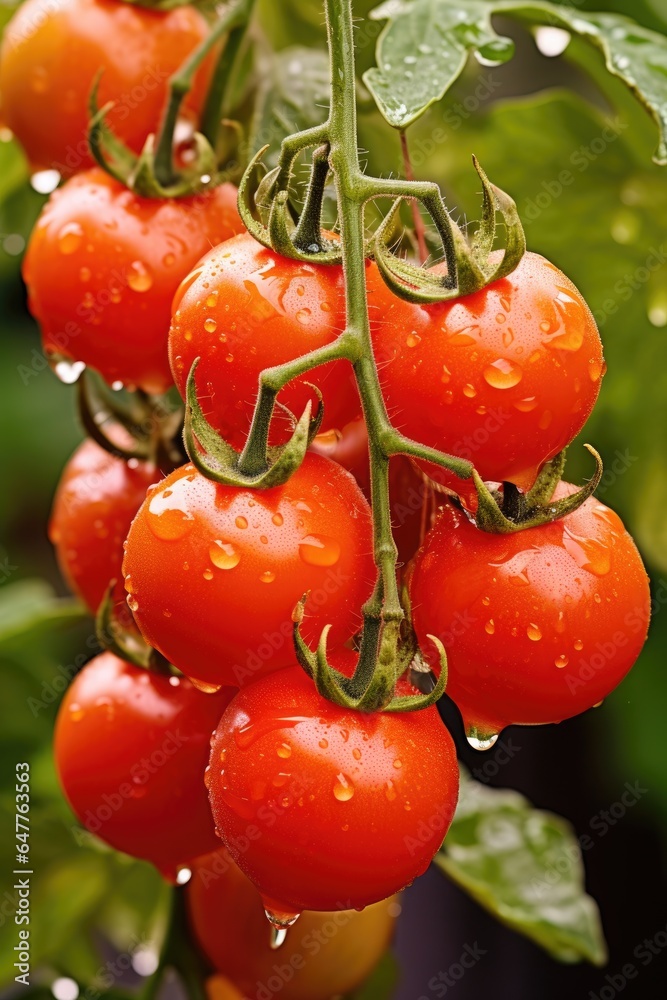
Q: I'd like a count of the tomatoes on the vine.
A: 11